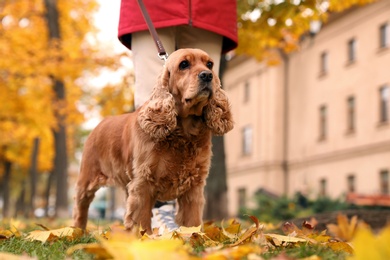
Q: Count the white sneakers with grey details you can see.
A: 1